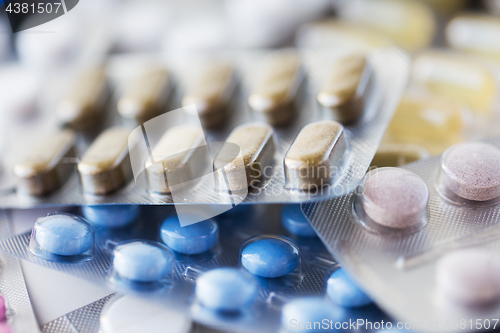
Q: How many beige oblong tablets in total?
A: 10